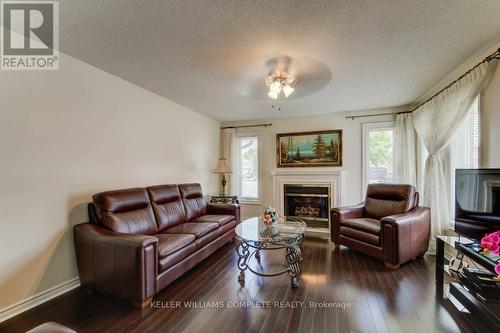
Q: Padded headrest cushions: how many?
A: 4